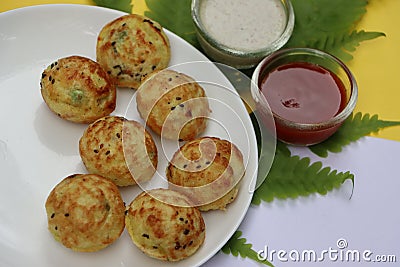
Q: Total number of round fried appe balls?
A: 7